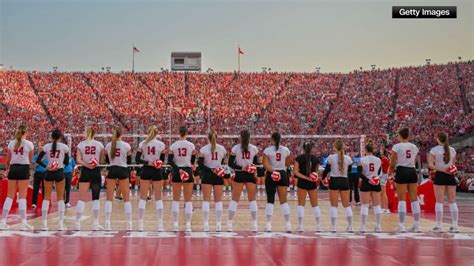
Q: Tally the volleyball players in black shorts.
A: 14